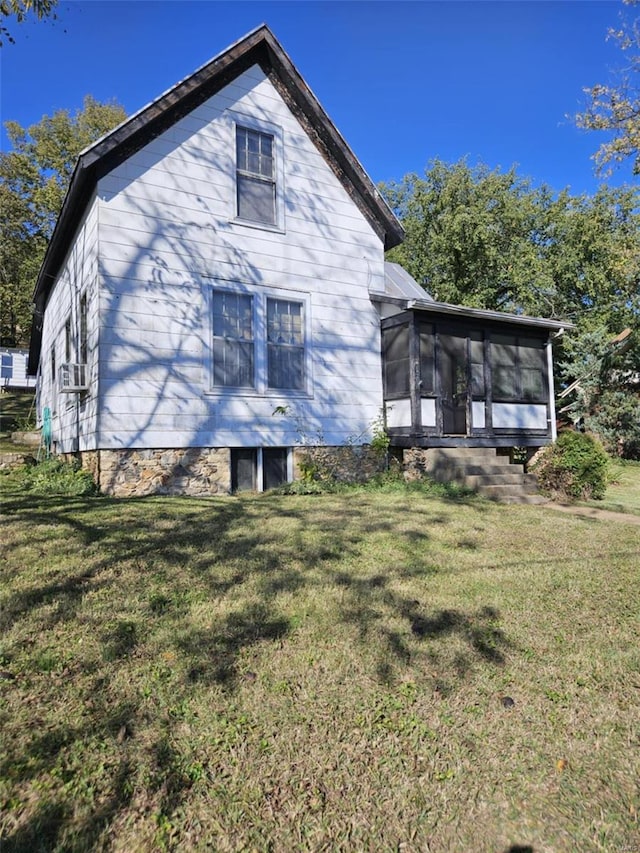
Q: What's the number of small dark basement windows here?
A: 2